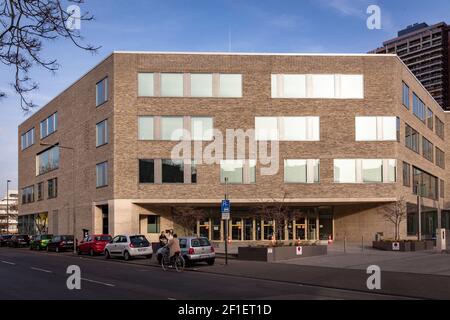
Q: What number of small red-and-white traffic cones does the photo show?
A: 4